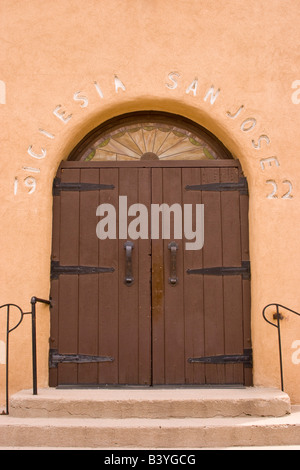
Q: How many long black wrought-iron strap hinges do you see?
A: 6